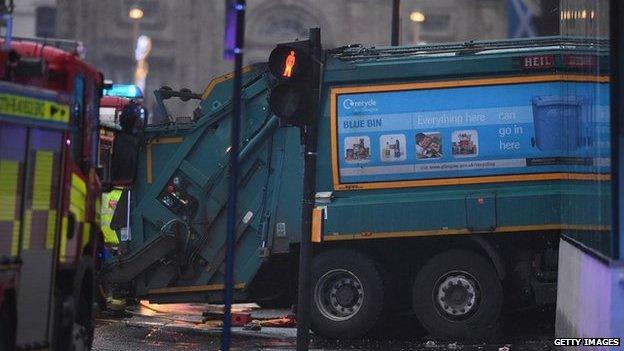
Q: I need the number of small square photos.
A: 4